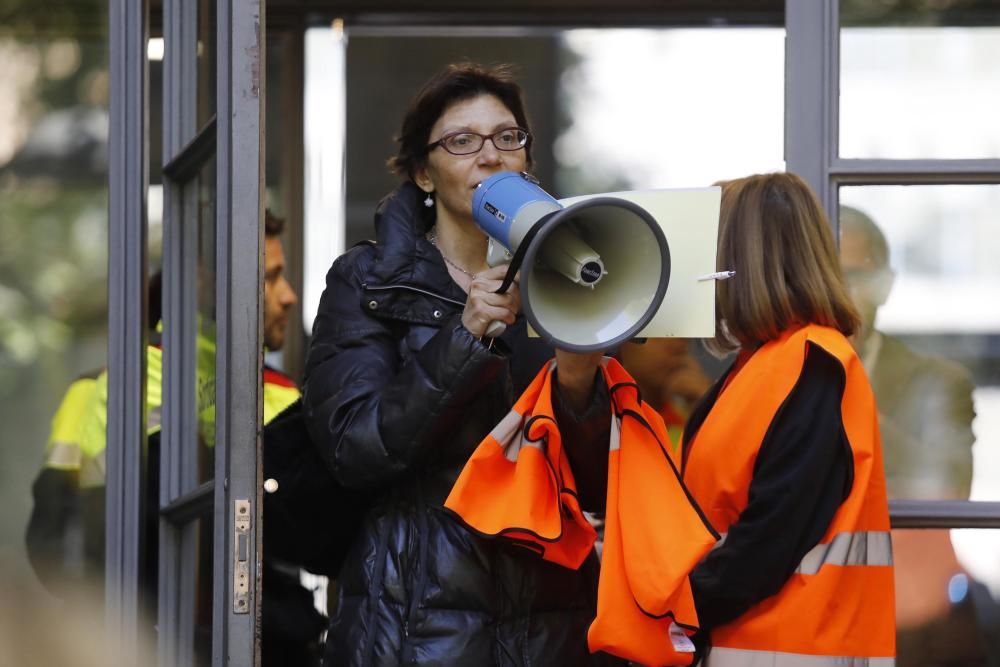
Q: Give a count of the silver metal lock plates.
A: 1